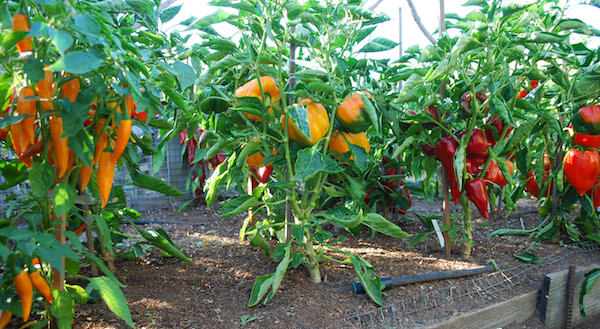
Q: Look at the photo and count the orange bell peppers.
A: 5